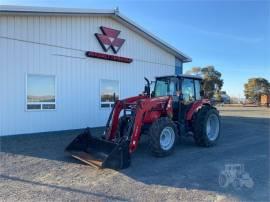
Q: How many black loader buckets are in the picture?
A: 1